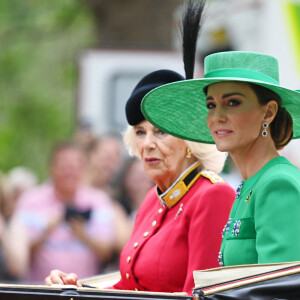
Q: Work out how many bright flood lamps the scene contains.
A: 0